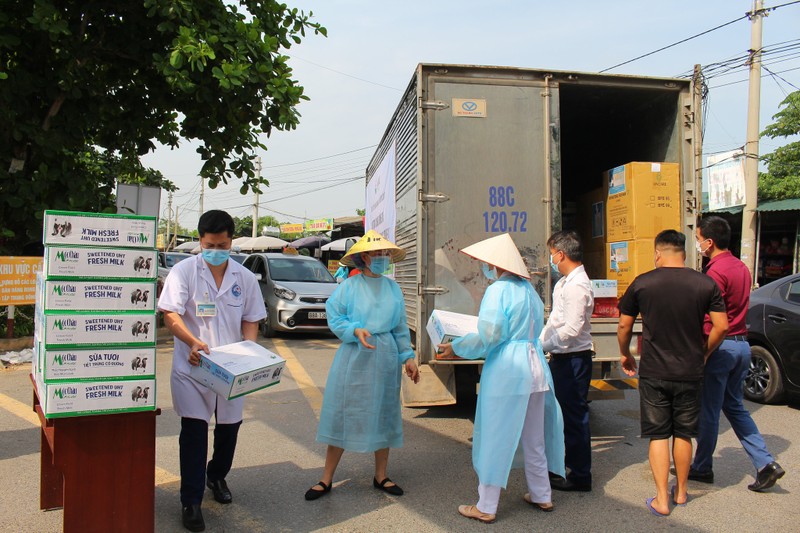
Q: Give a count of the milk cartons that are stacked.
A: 6